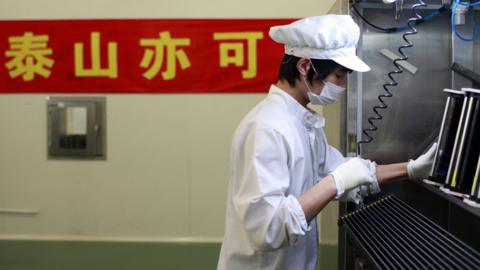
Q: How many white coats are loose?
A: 1